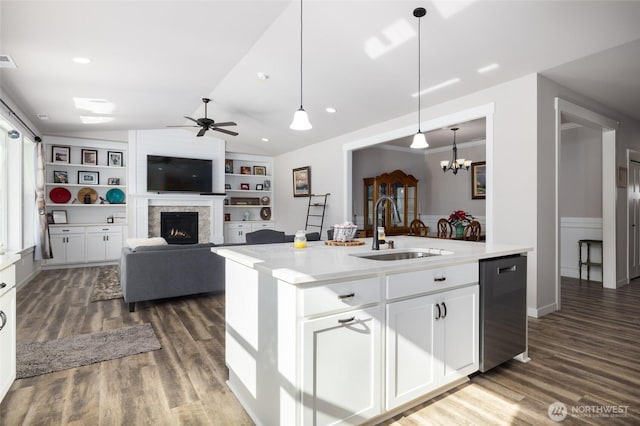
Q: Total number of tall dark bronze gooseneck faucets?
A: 1